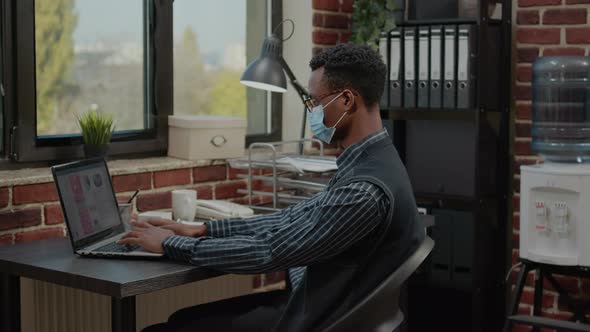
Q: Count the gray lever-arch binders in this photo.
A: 7